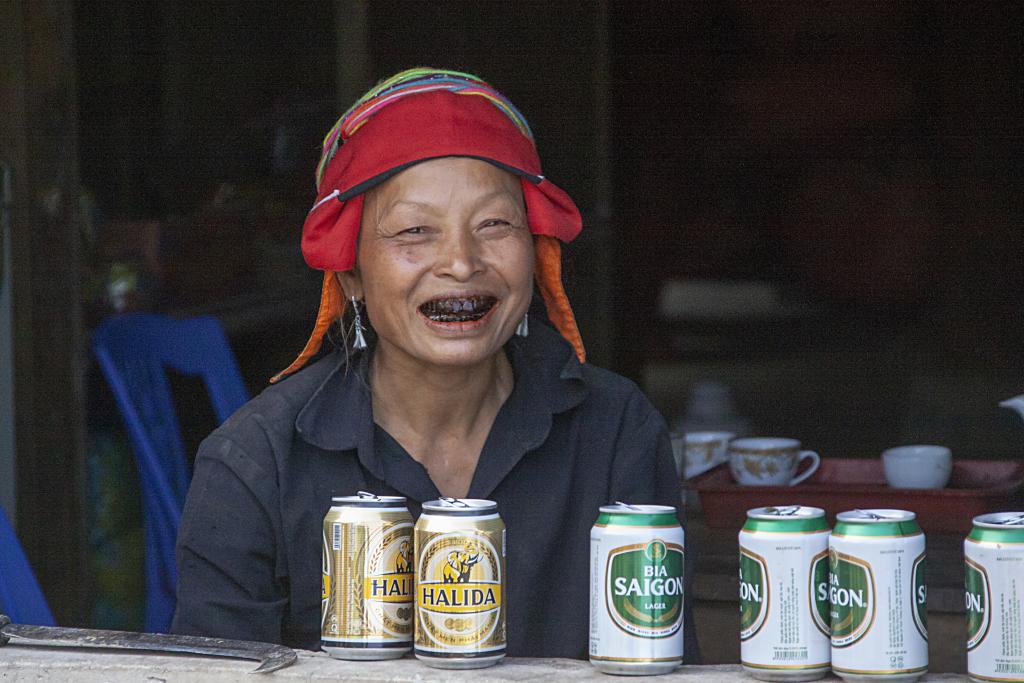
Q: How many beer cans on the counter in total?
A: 6